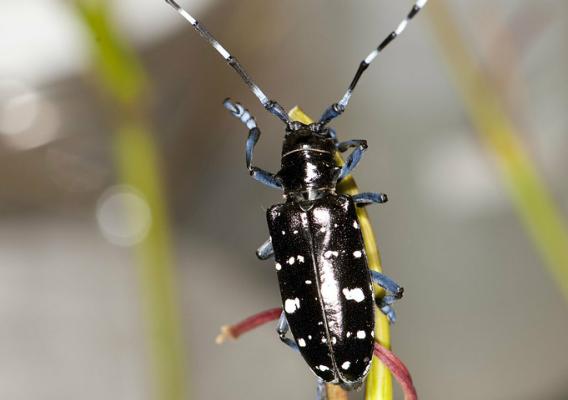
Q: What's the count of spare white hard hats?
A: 0